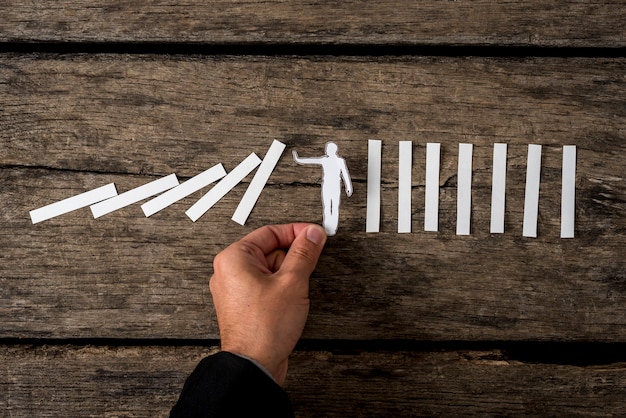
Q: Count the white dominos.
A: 12